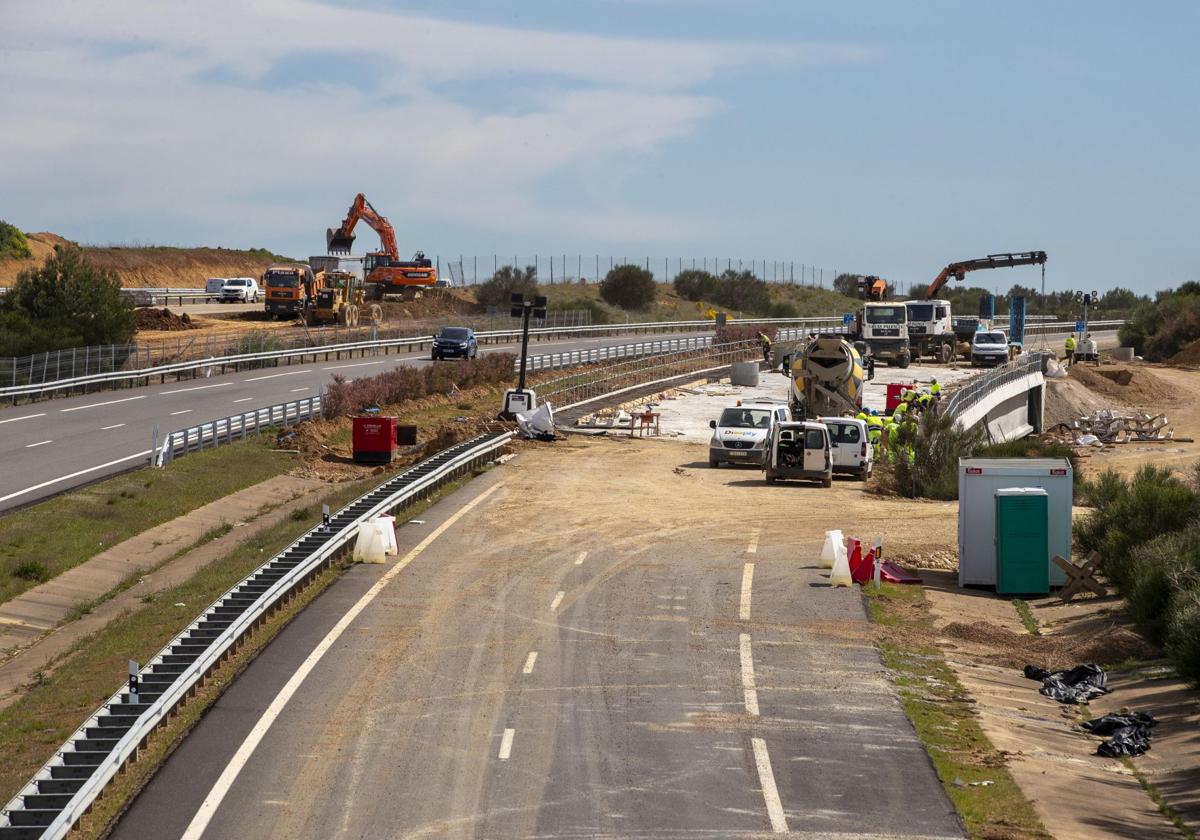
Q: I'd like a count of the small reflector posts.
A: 3